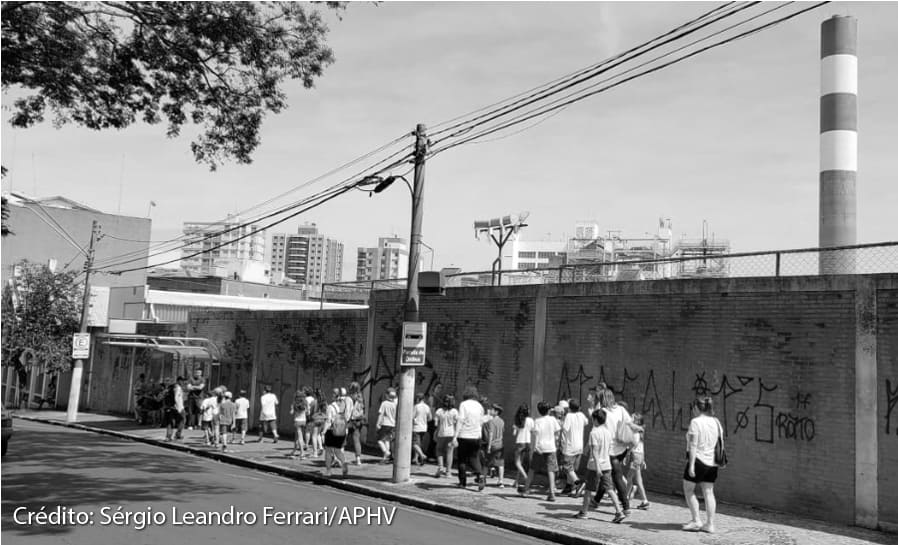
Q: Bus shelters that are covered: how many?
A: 1